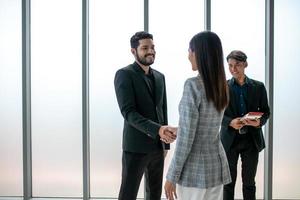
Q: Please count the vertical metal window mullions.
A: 5